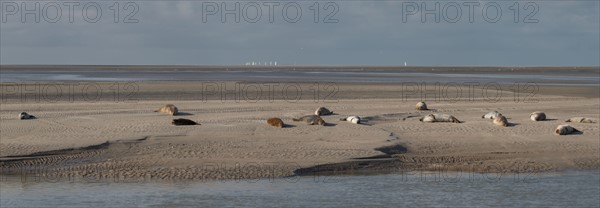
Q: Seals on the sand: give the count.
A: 14